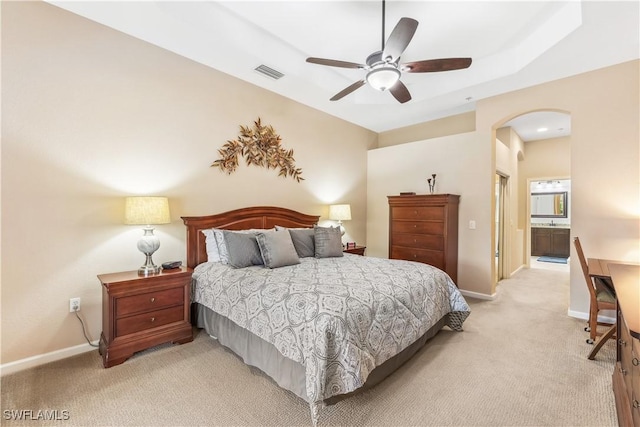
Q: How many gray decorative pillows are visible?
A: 4